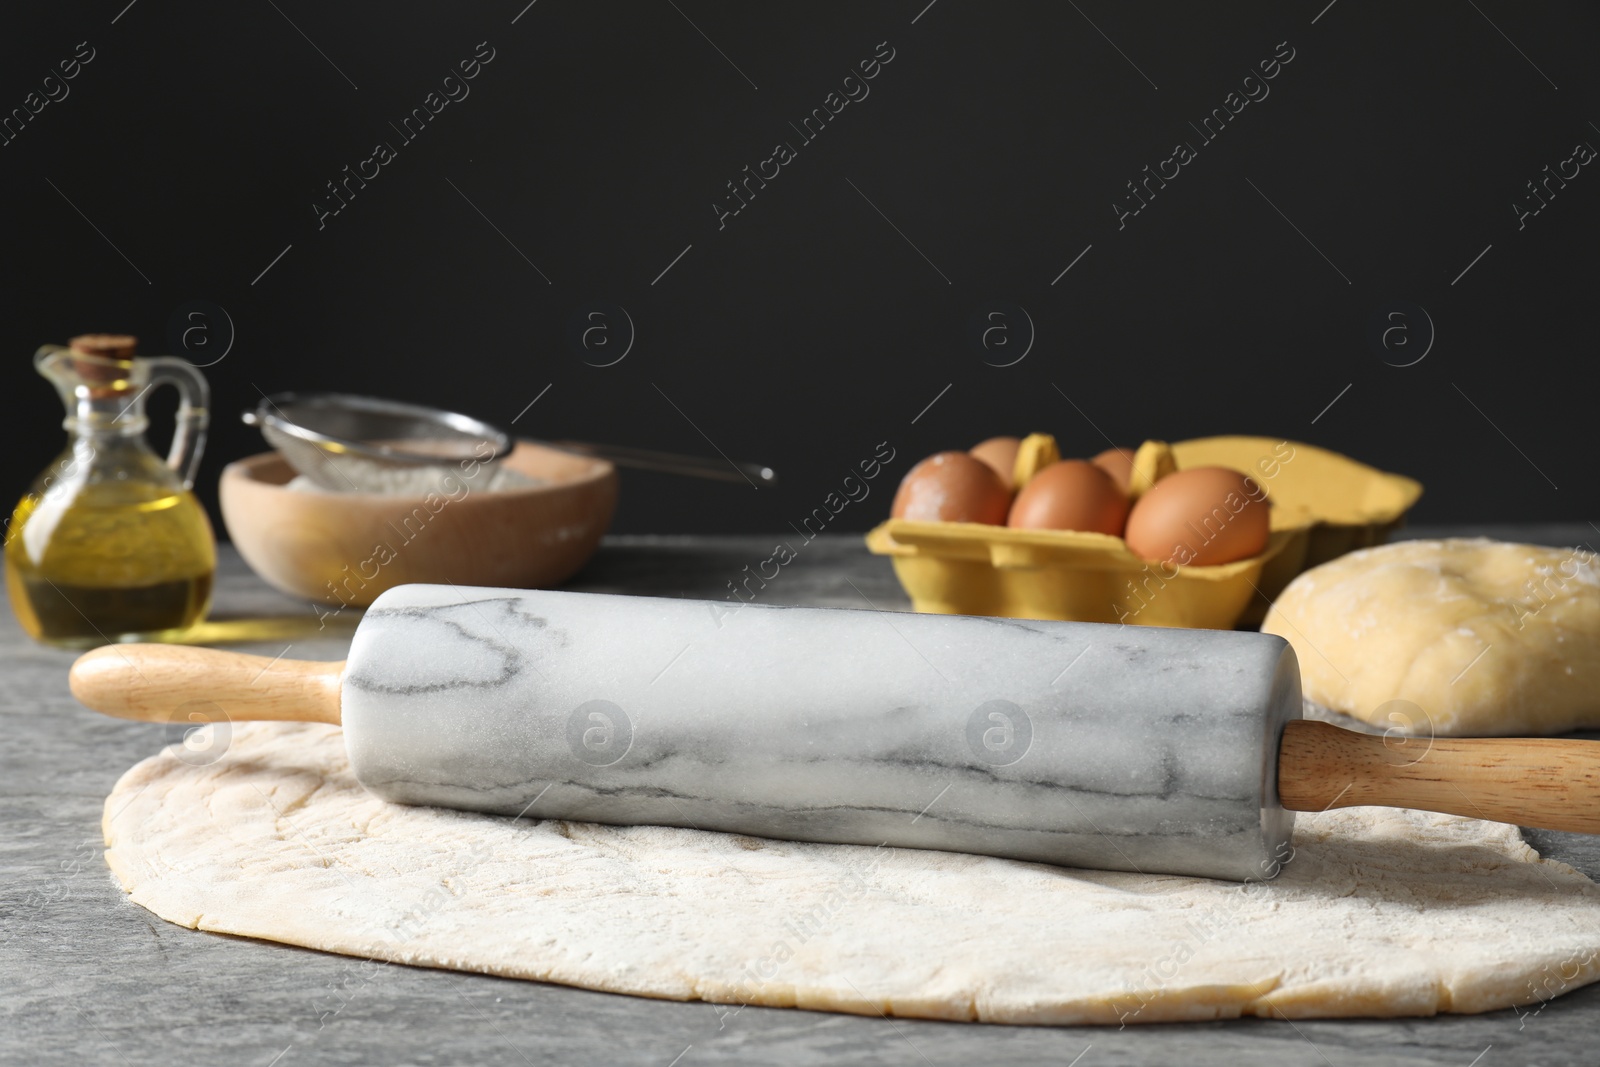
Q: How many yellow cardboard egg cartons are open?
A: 1